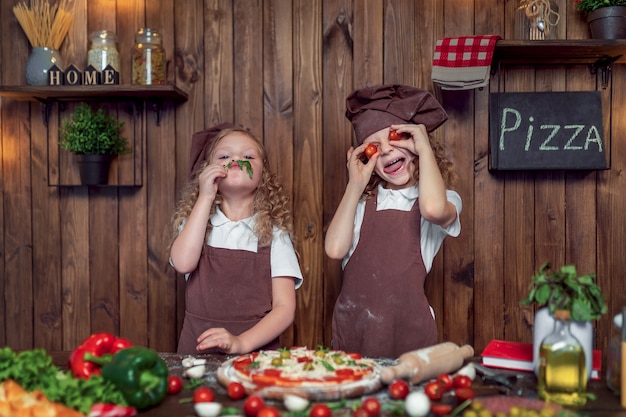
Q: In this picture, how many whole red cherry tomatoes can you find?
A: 14